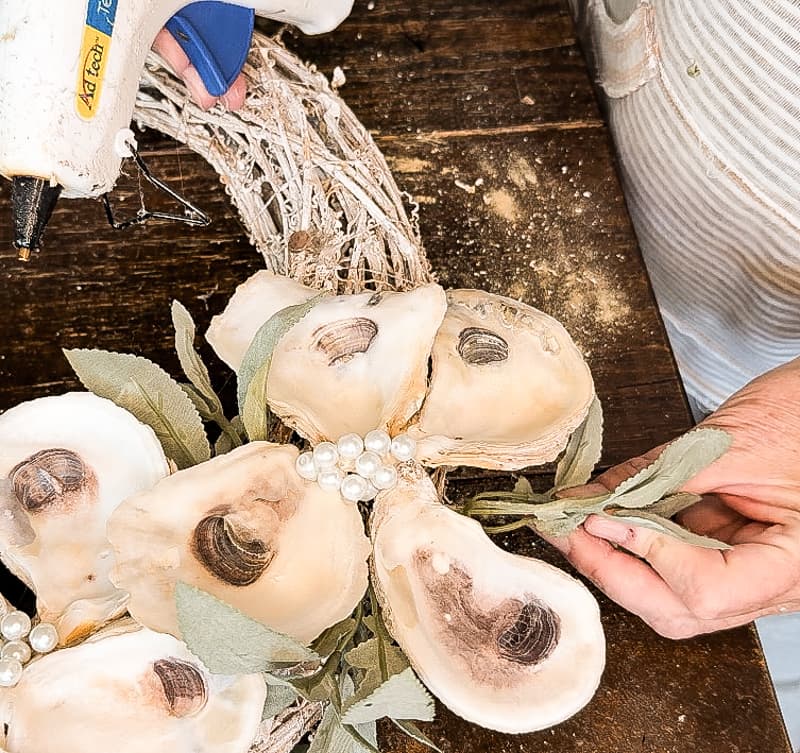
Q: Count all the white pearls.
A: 14